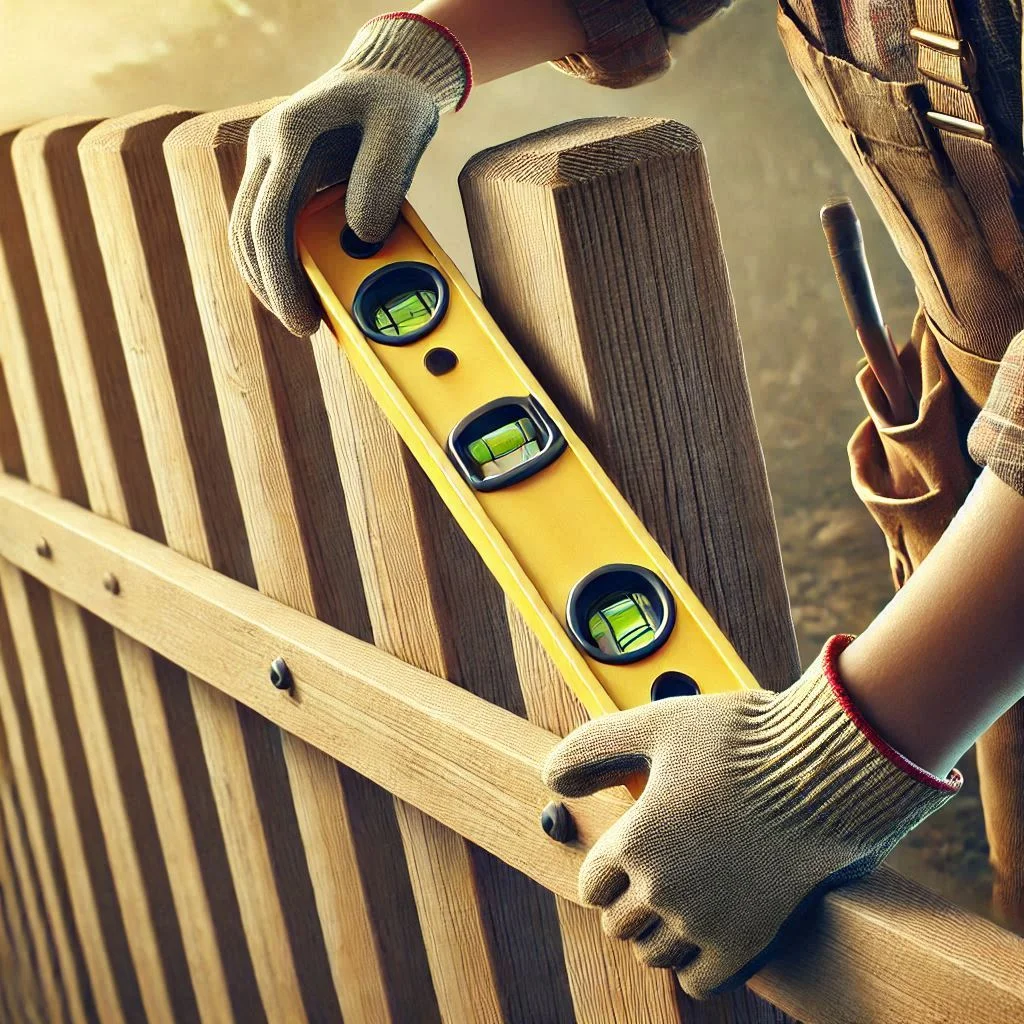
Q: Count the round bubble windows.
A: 2